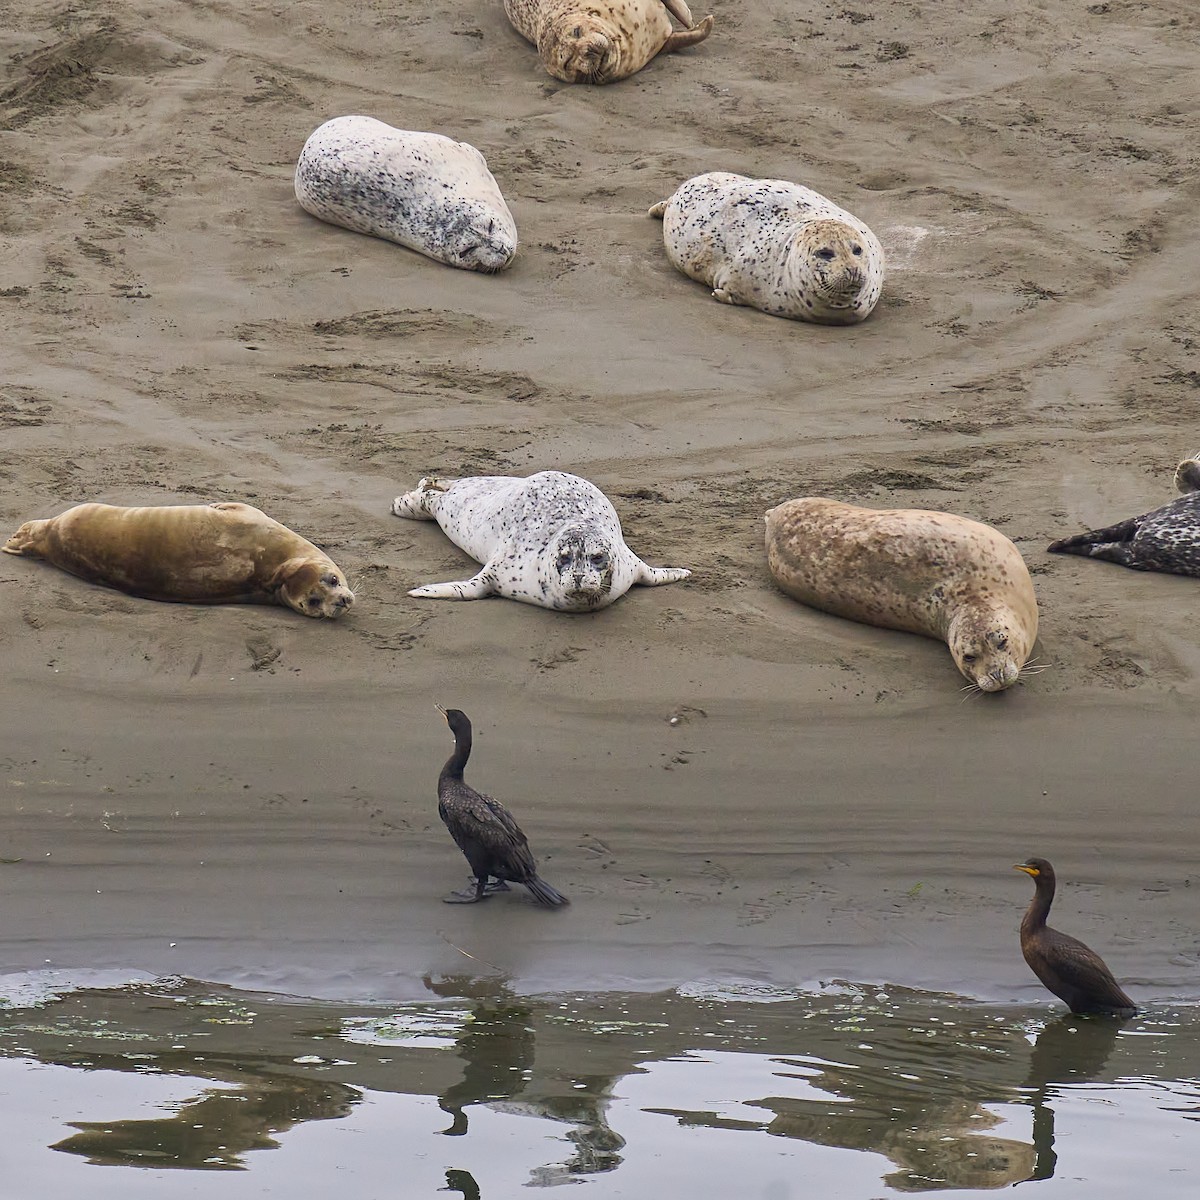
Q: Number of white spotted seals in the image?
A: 3